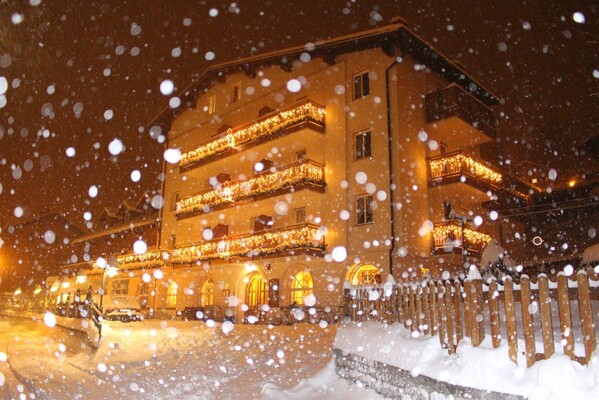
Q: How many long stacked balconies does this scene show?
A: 3